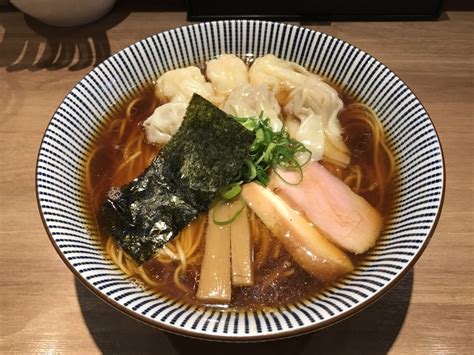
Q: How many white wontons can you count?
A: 6